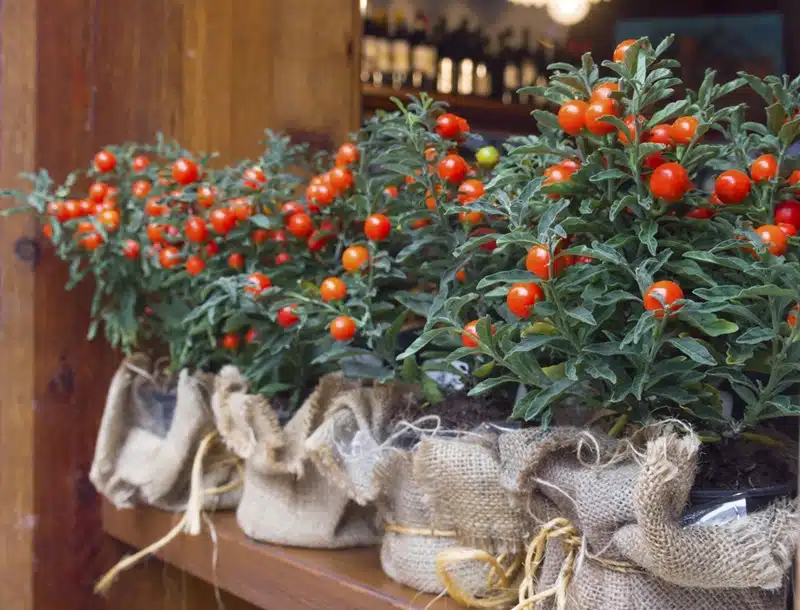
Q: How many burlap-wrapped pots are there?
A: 4